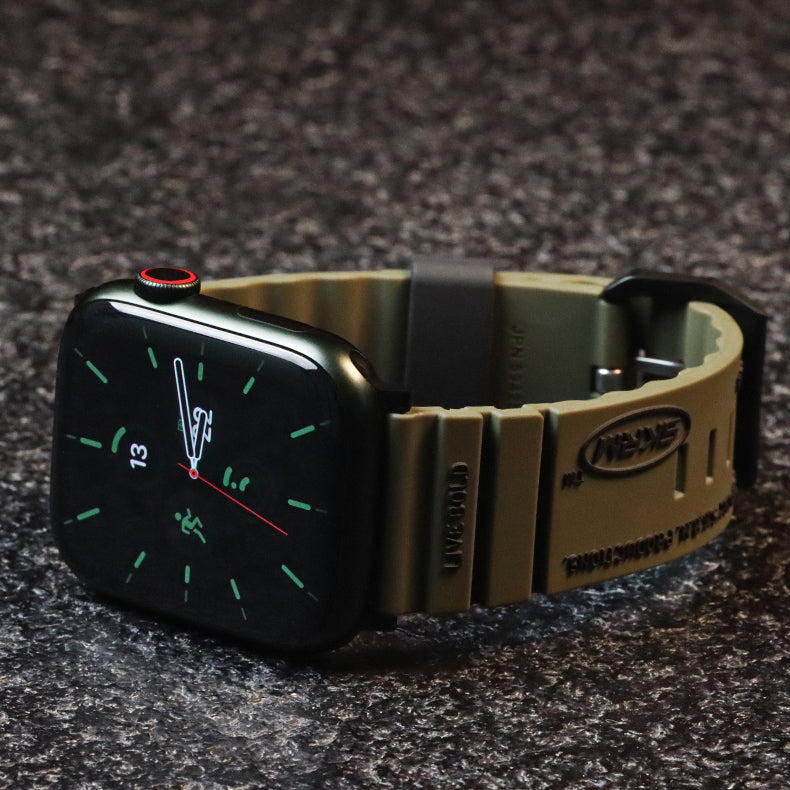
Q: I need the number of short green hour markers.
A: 12